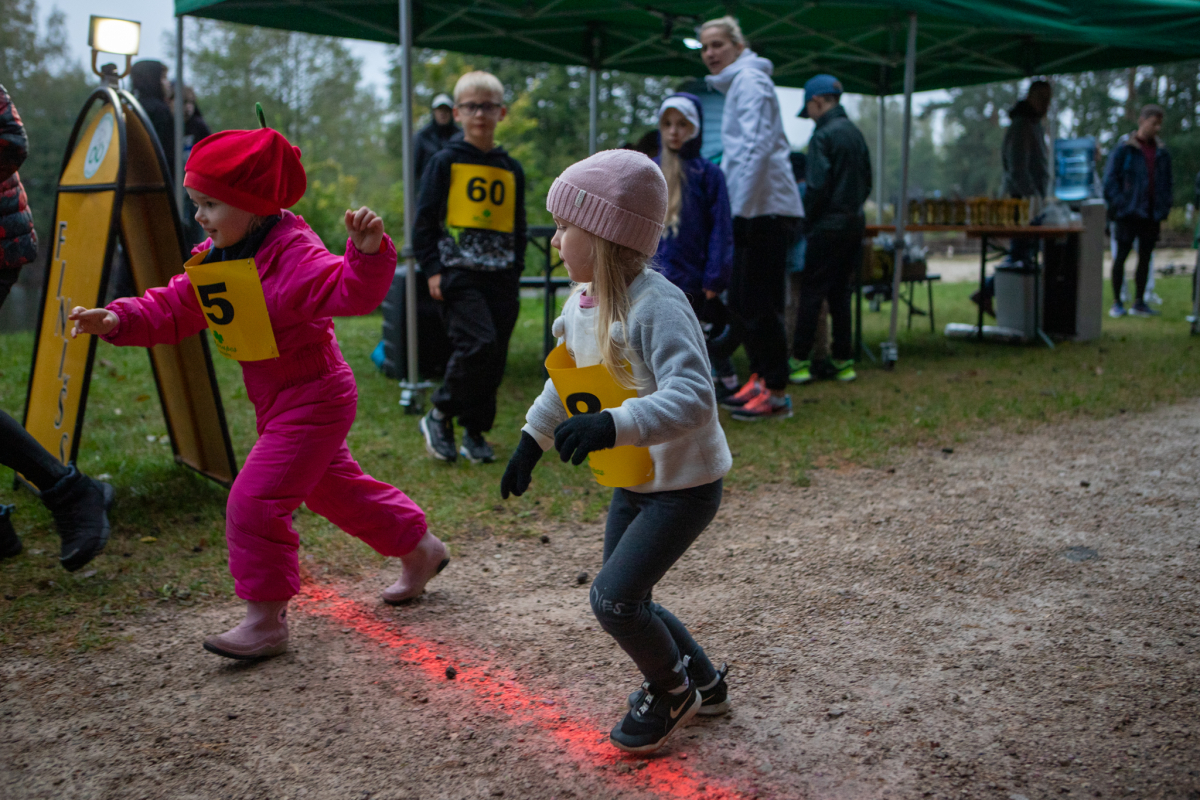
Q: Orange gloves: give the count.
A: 0